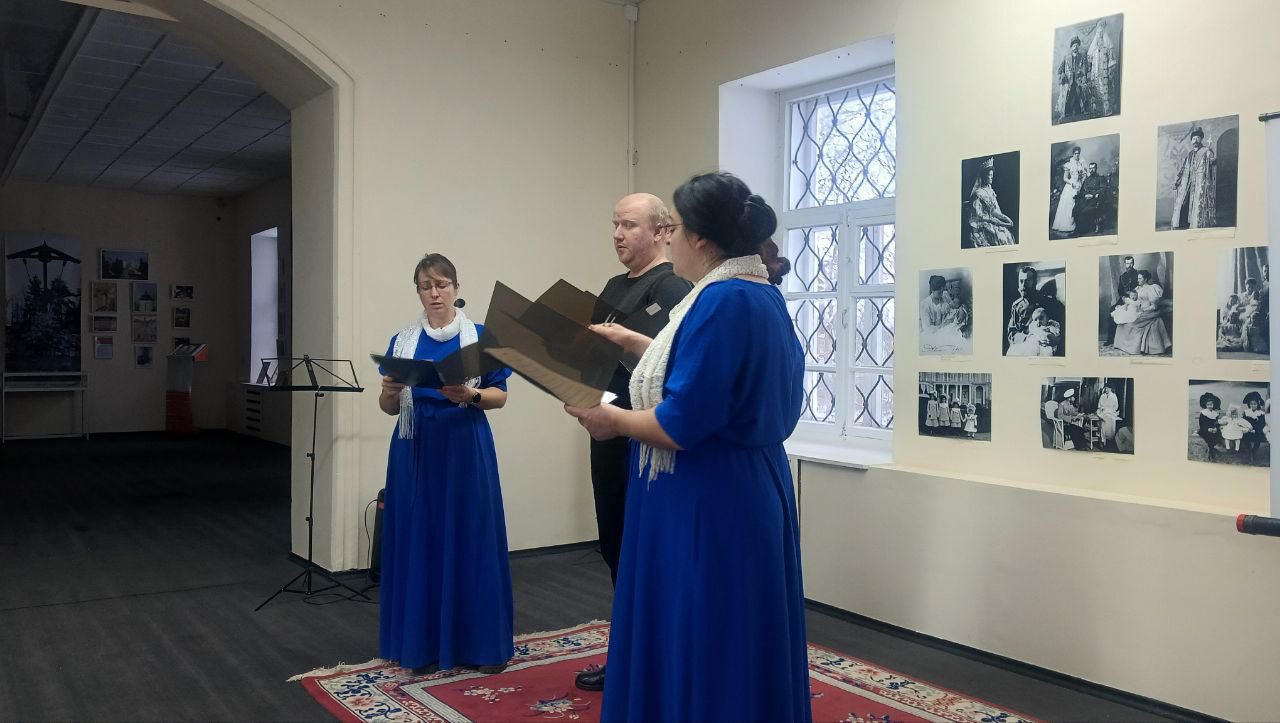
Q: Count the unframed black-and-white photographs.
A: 11